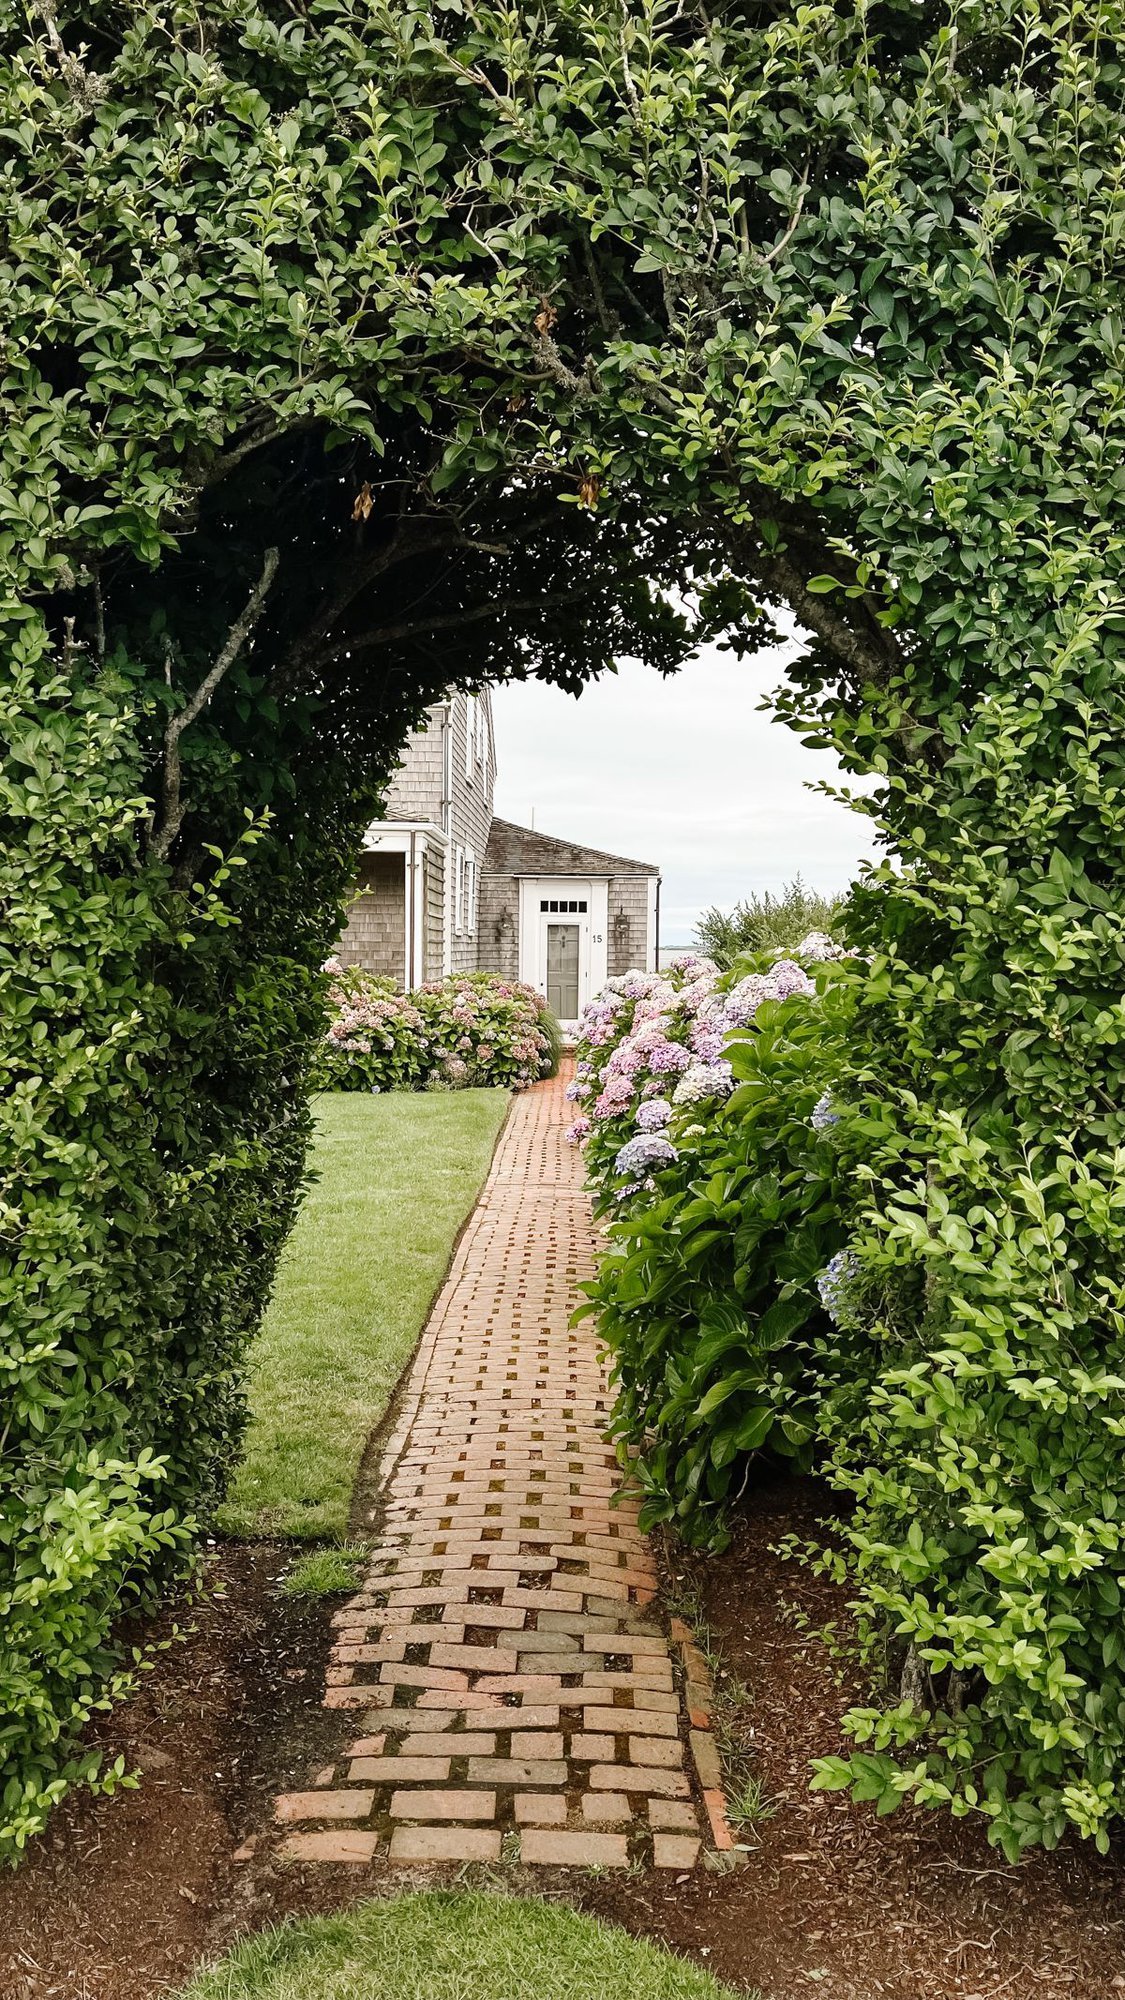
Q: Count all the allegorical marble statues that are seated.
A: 0